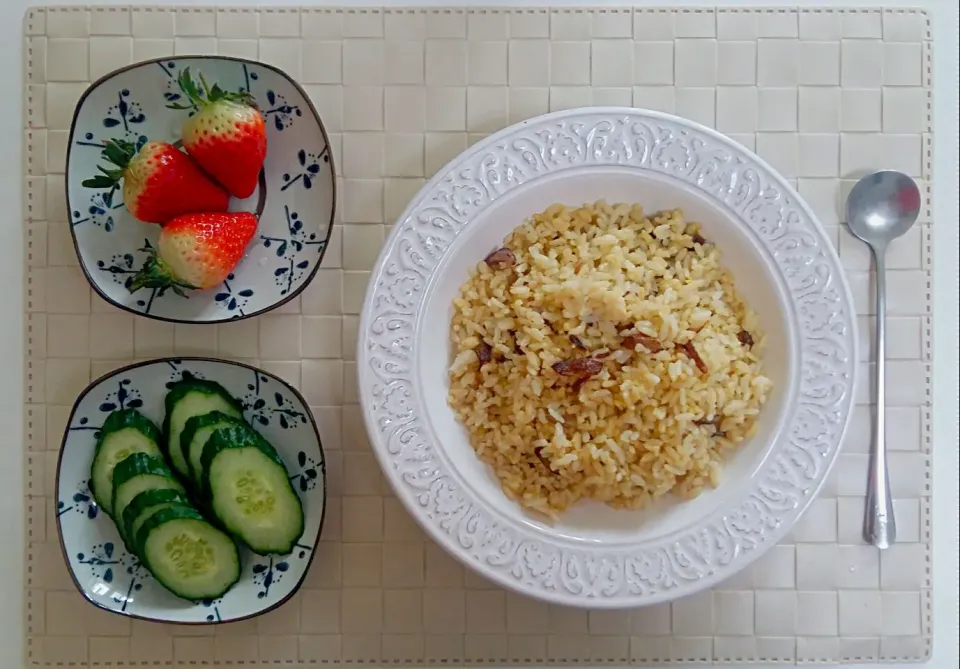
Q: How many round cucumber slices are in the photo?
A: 7